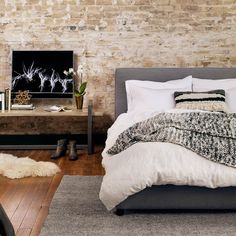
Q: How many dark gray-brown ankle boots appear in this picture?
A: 2